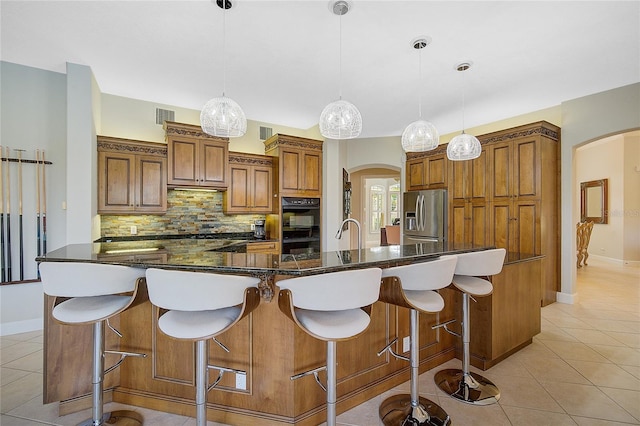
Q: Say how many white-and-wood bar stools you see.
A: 5